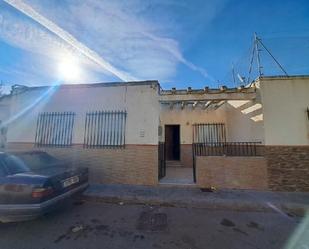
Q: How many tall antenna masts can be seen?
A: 1